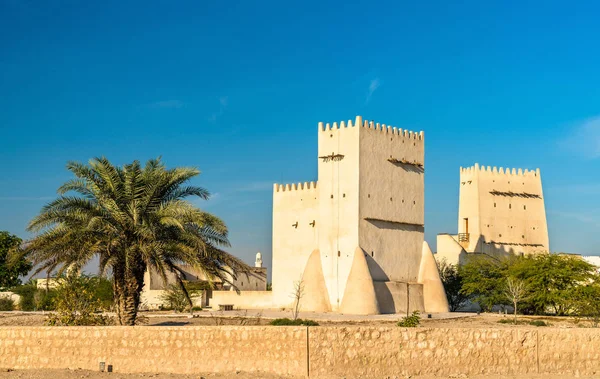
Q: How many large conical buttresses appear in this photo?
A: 3